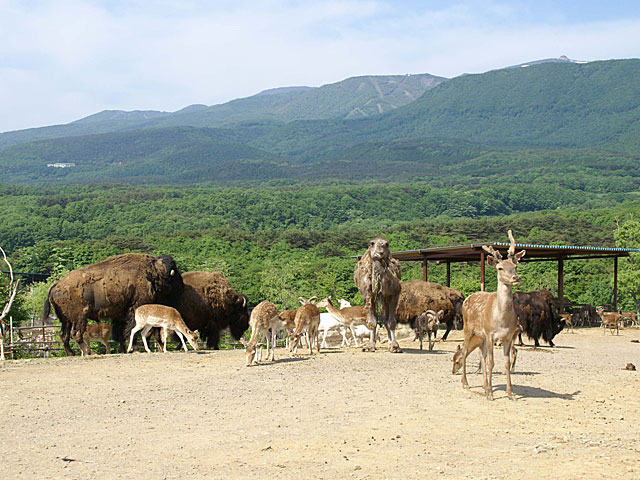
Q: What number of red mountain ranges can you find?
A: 0